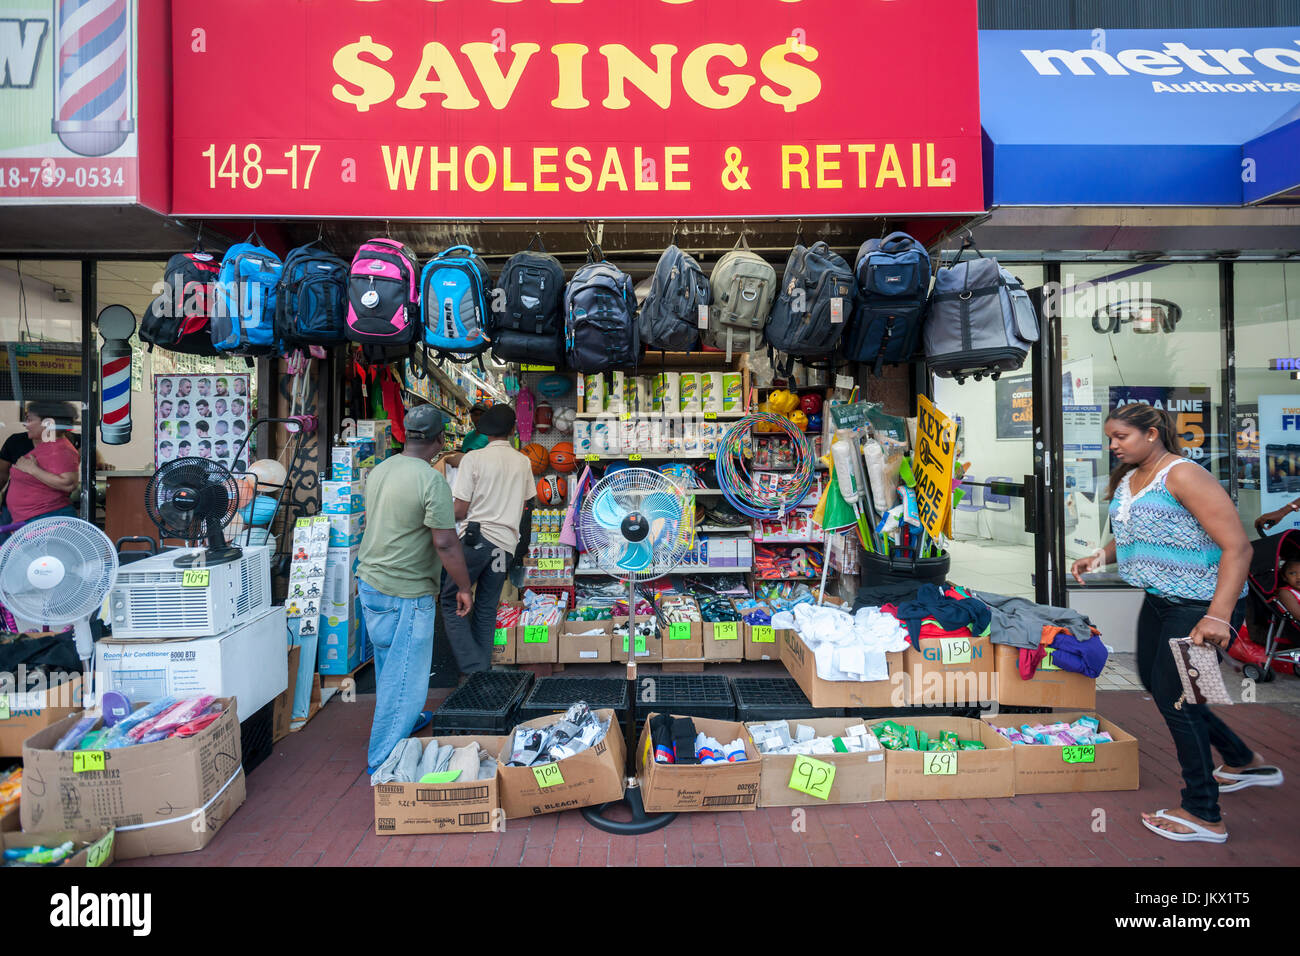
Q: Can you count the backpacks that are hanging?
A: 12